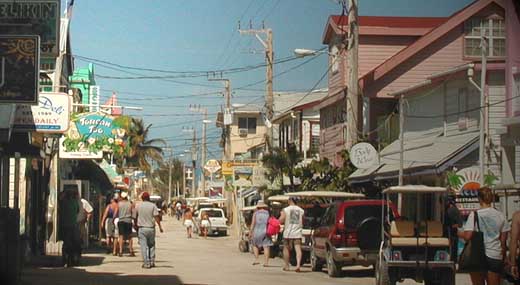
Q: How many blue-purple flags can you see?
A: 0